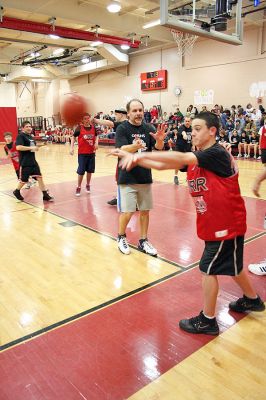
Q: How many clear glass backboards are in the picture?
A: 1